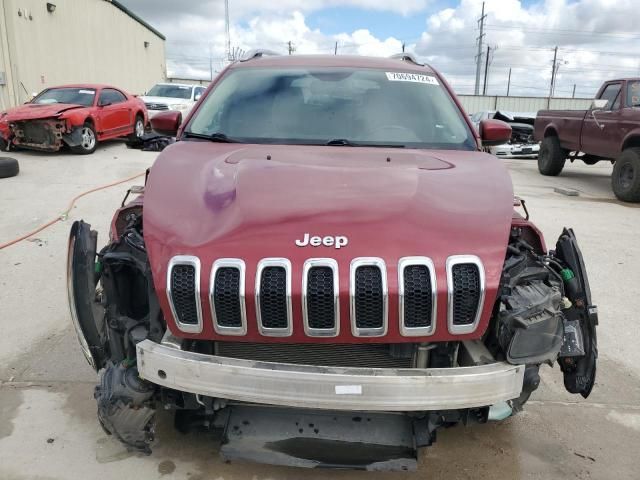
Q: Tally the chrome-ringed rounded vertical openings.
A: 7